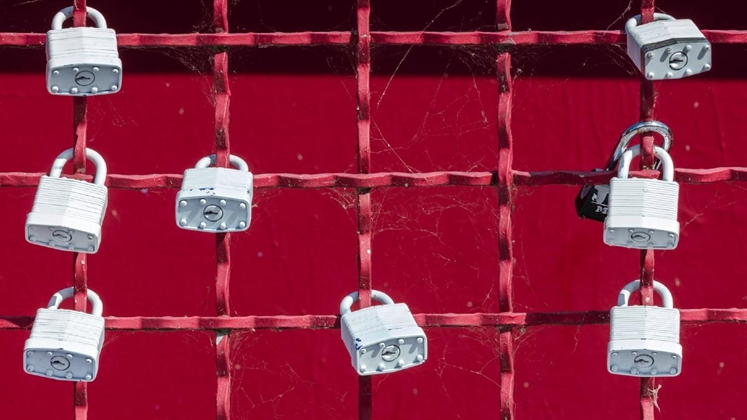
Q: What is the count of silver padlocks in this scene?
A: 8